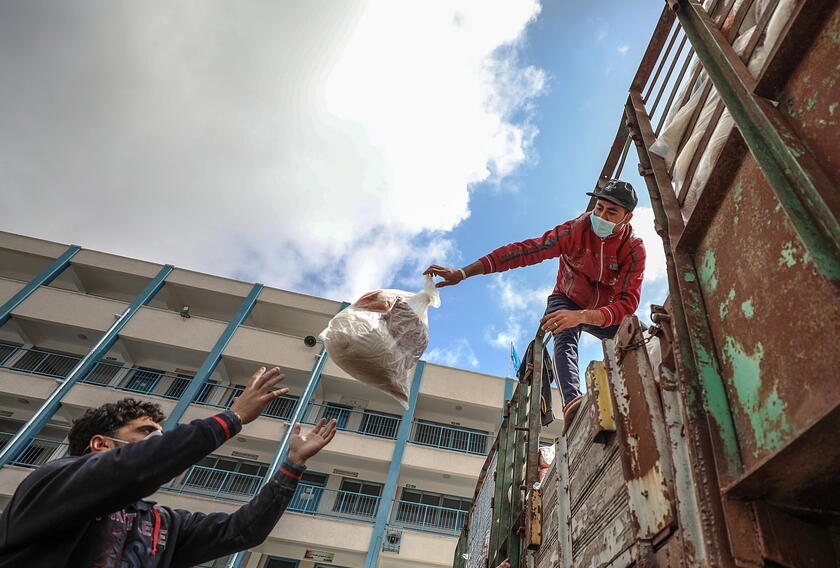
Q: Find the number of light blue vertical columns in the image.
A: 6